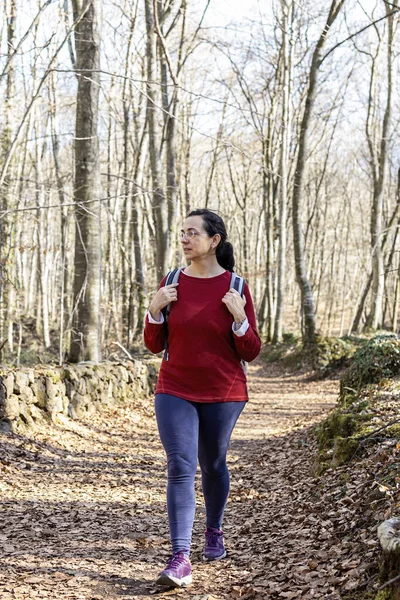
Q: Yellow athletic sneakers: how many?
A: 0